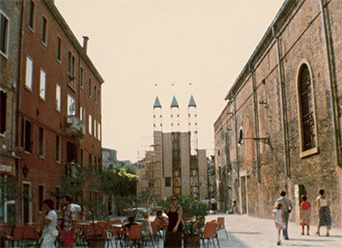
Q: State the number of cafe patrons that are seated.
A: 3